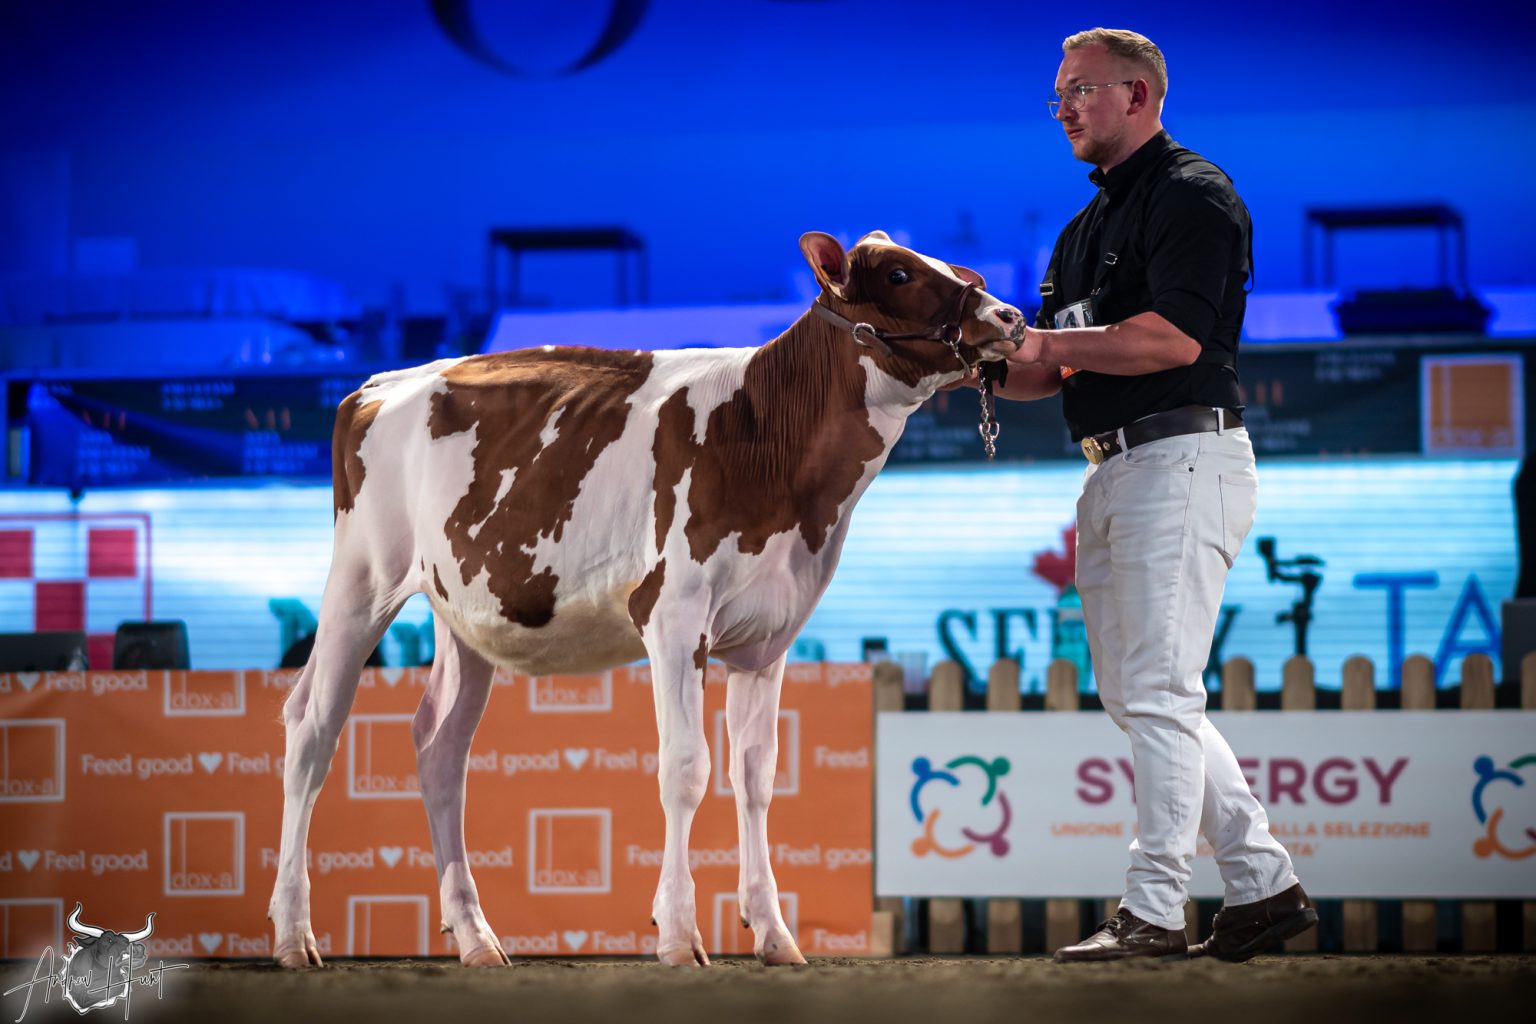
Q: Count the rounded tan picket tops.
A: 10